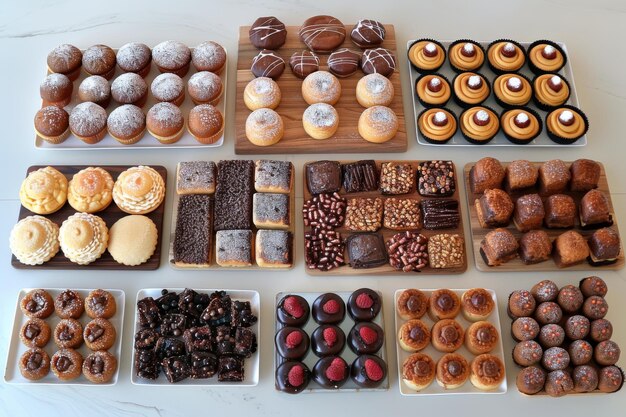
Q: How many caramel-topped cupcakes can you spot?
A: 12